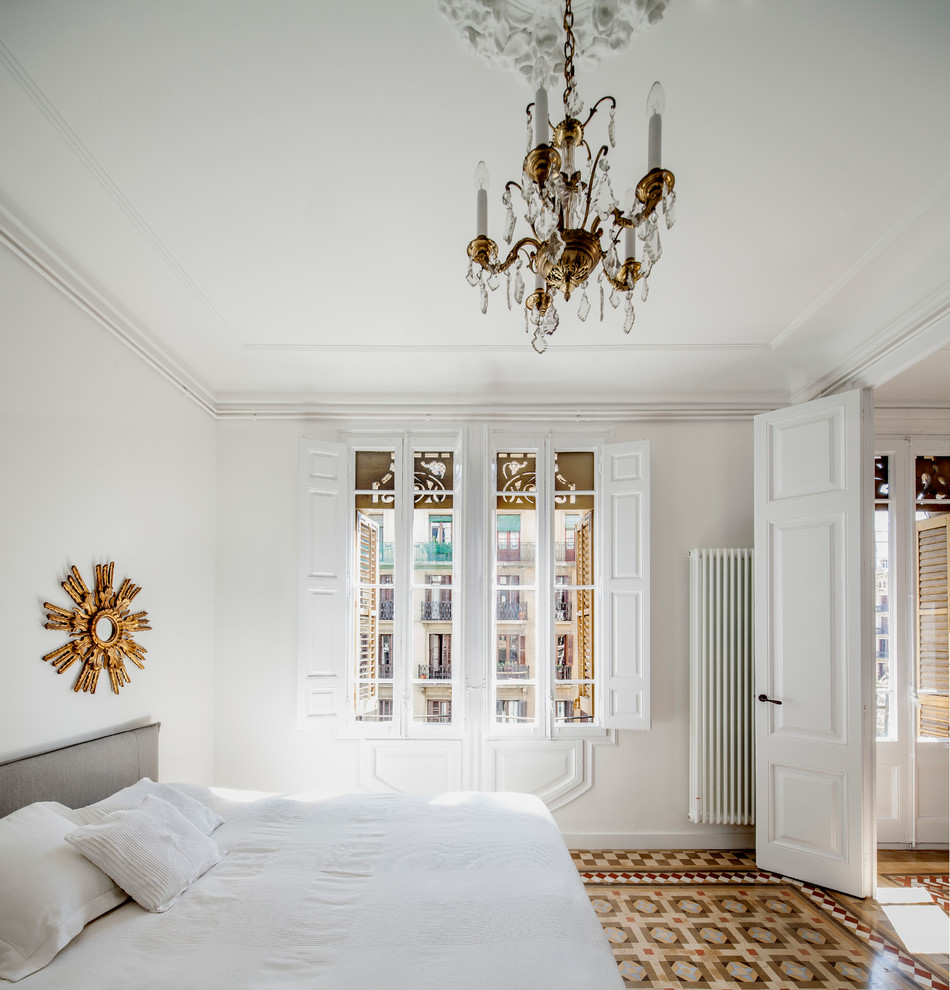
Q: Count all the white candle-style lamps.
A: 5